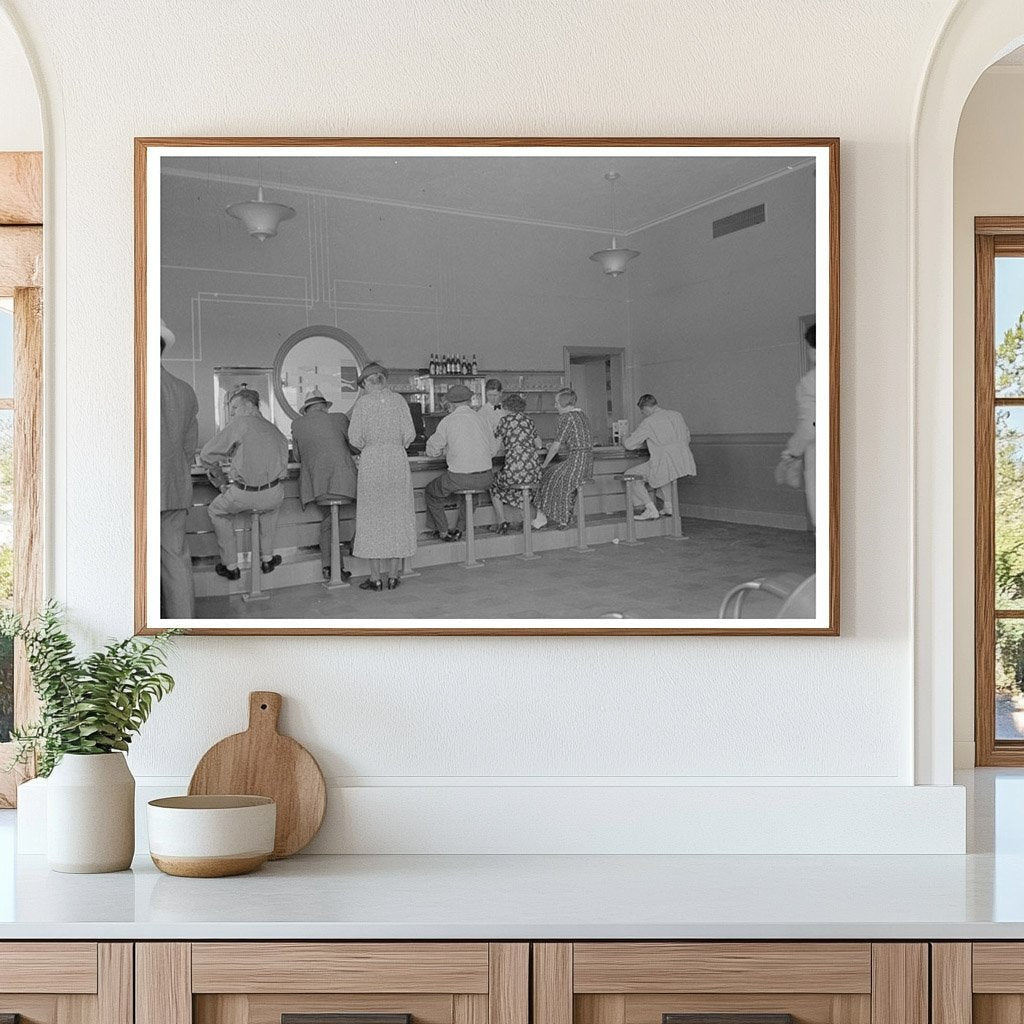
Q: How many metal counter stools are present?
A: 8